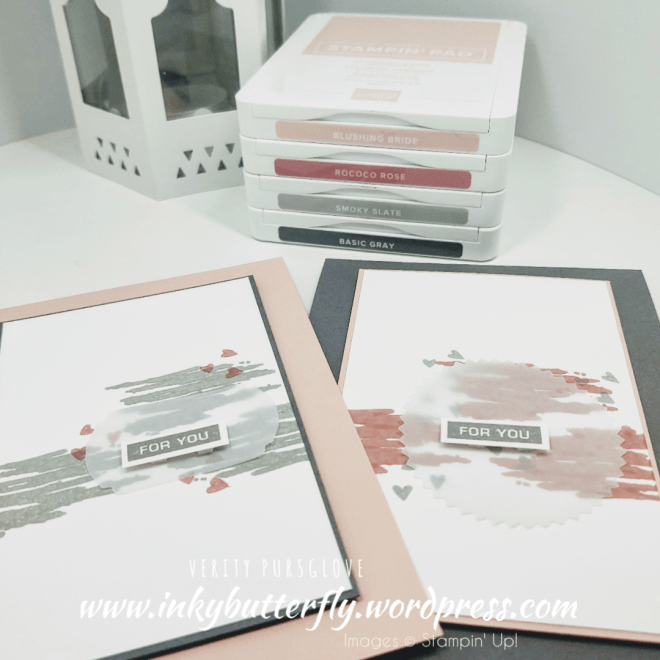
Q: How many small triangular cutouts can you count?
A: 14